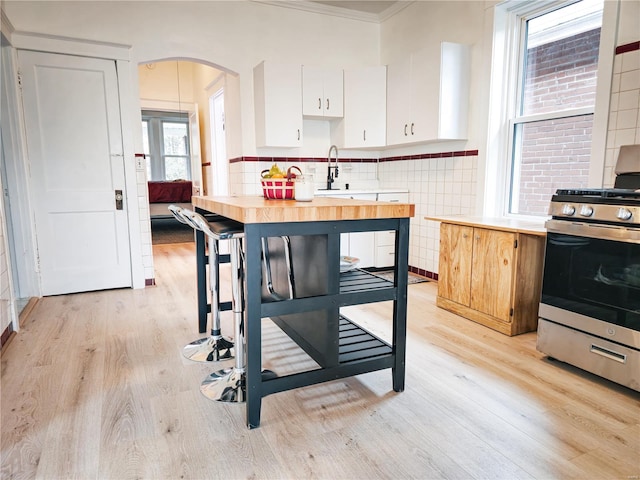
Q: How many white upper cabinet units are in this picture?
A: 4